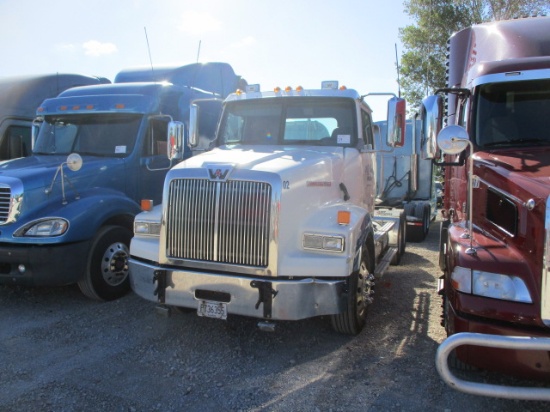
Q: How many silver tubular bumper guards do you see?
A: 1